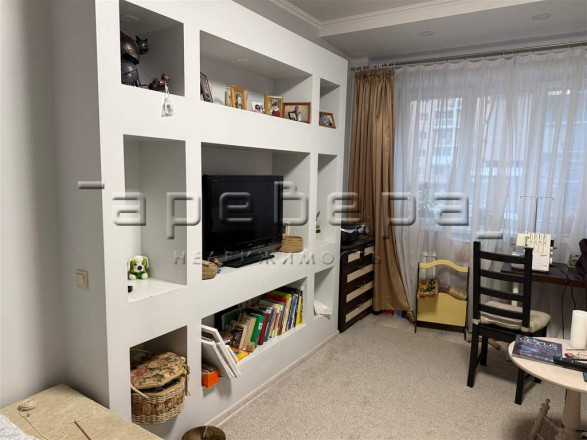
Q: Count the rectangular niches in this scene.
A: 9